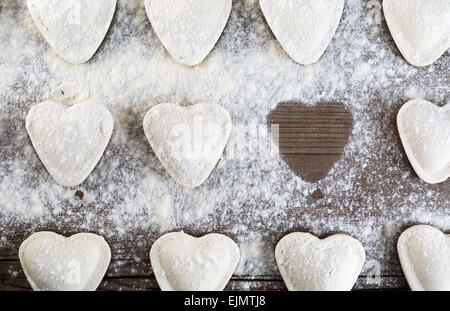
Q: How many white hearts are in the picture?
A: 11